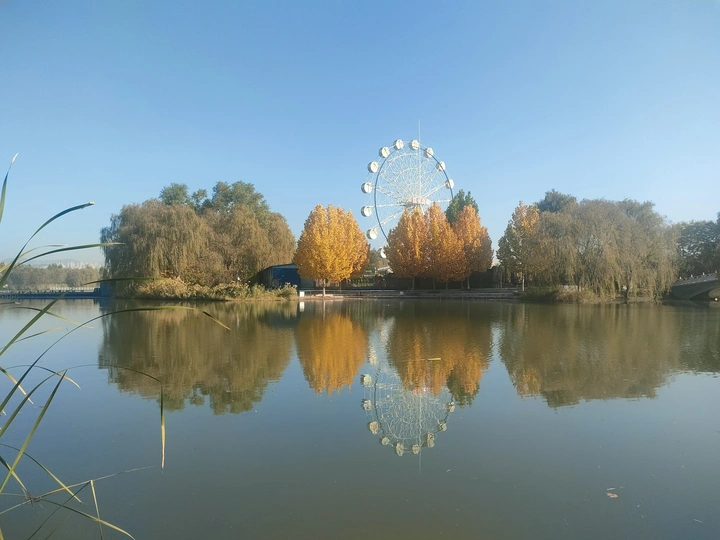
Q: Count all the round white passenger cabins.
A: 11